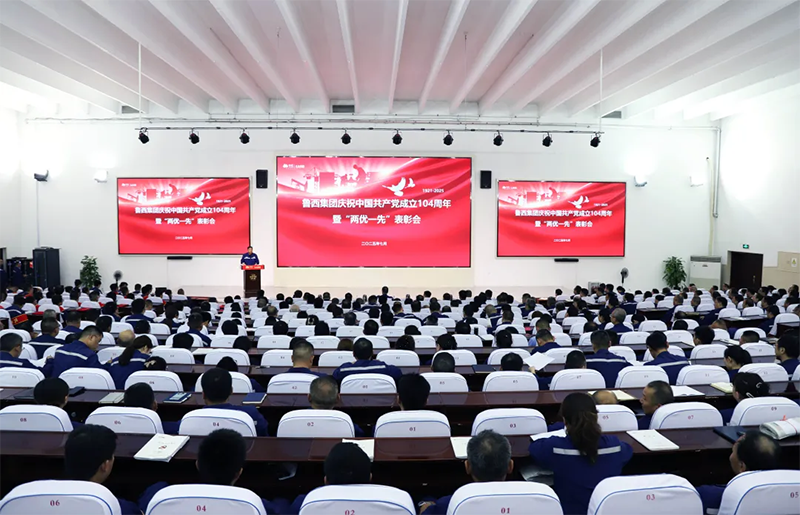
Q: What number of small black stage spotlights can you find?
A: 10